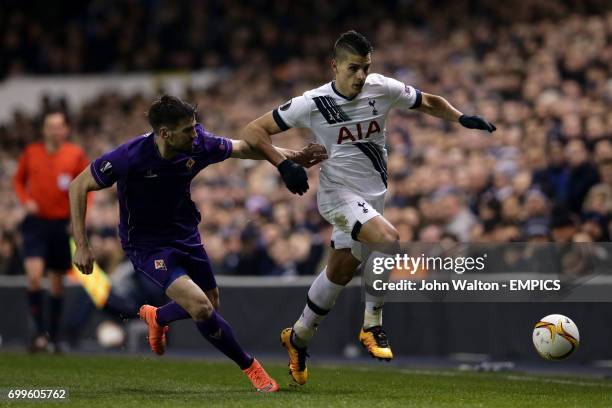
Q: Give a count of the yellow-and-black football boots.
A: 2